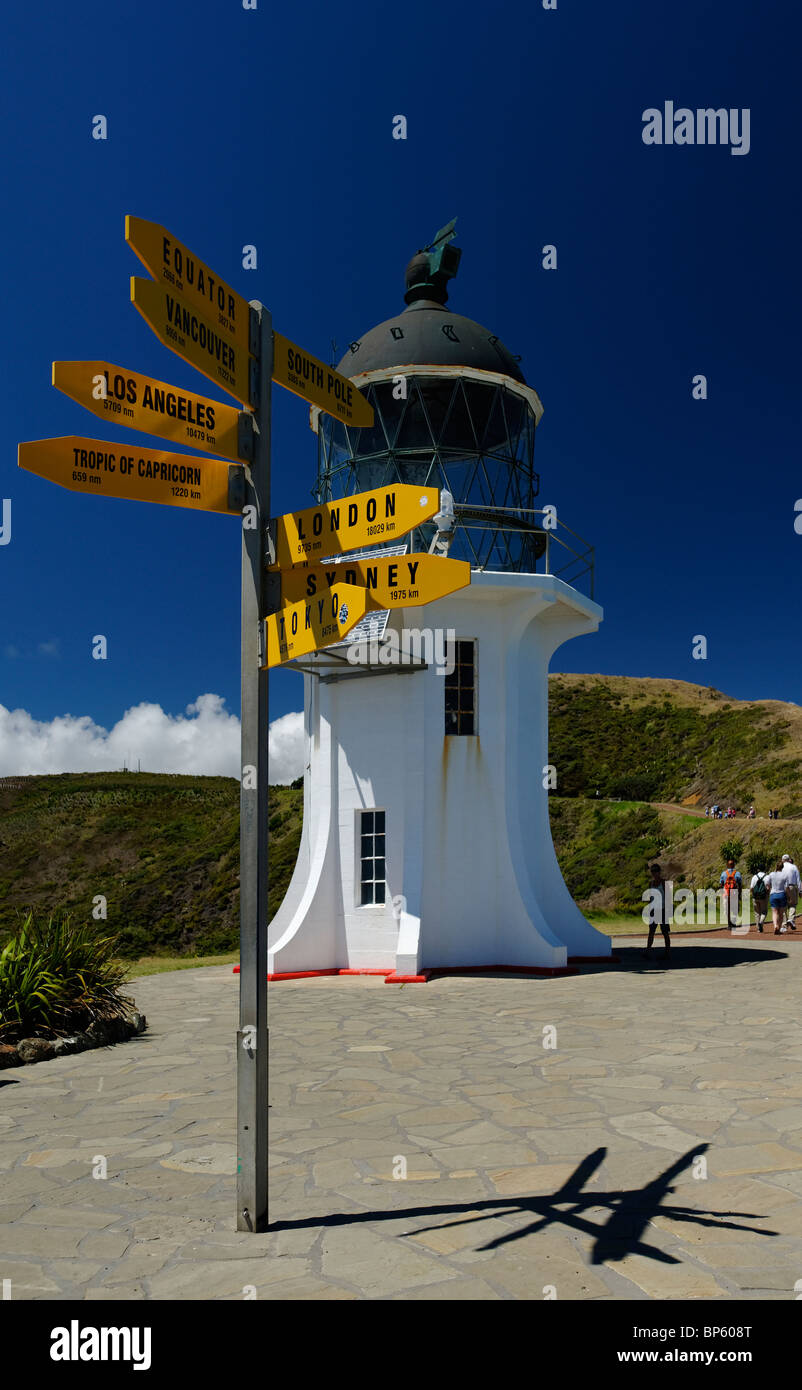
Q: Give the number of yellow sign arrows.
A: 8